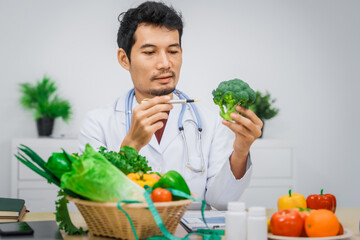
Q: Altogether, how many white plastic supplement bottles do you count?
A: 2